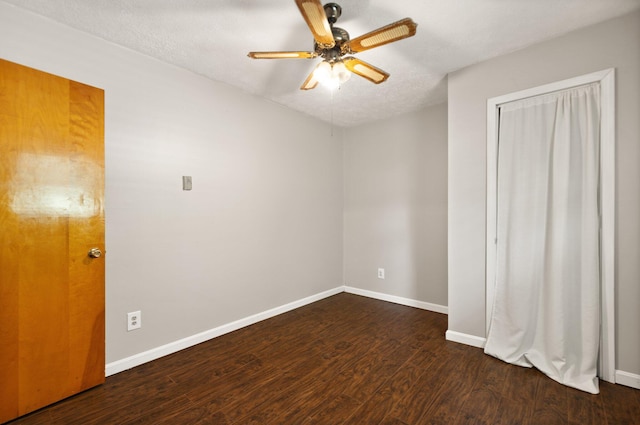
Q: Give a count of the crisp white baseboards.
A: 4